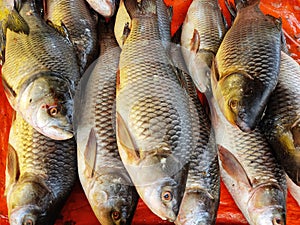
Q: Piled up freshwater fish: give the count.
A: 11